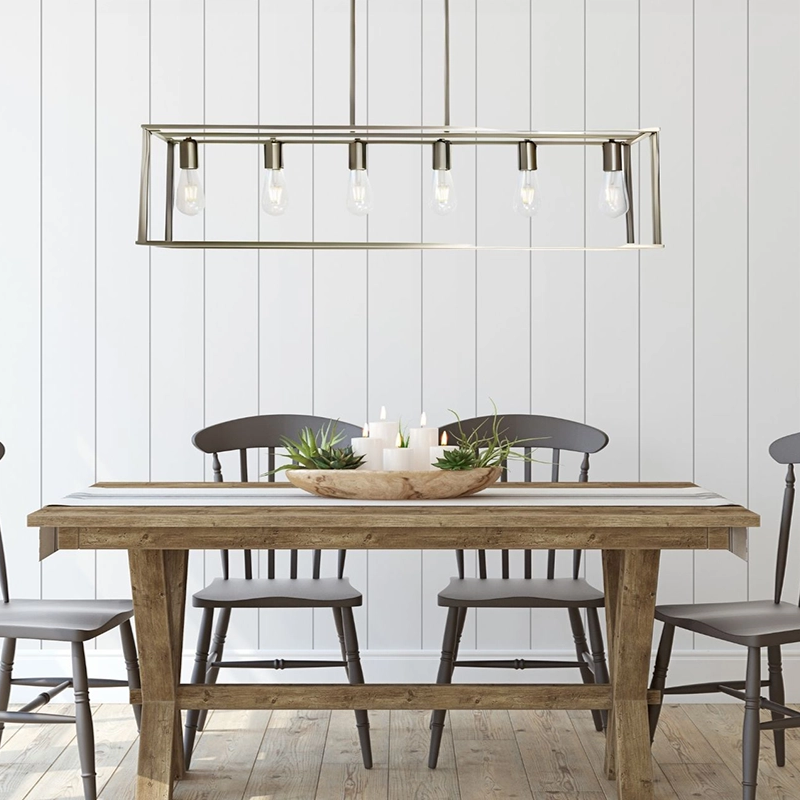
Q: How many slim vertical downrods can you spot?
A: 2